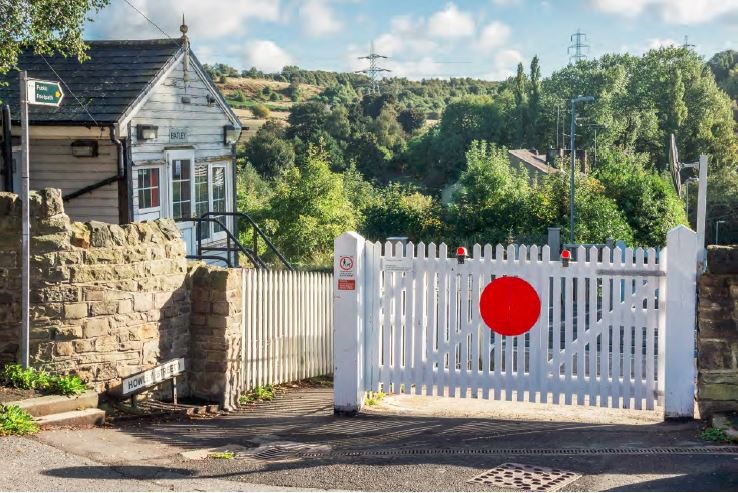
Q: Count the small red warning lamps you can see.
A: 2